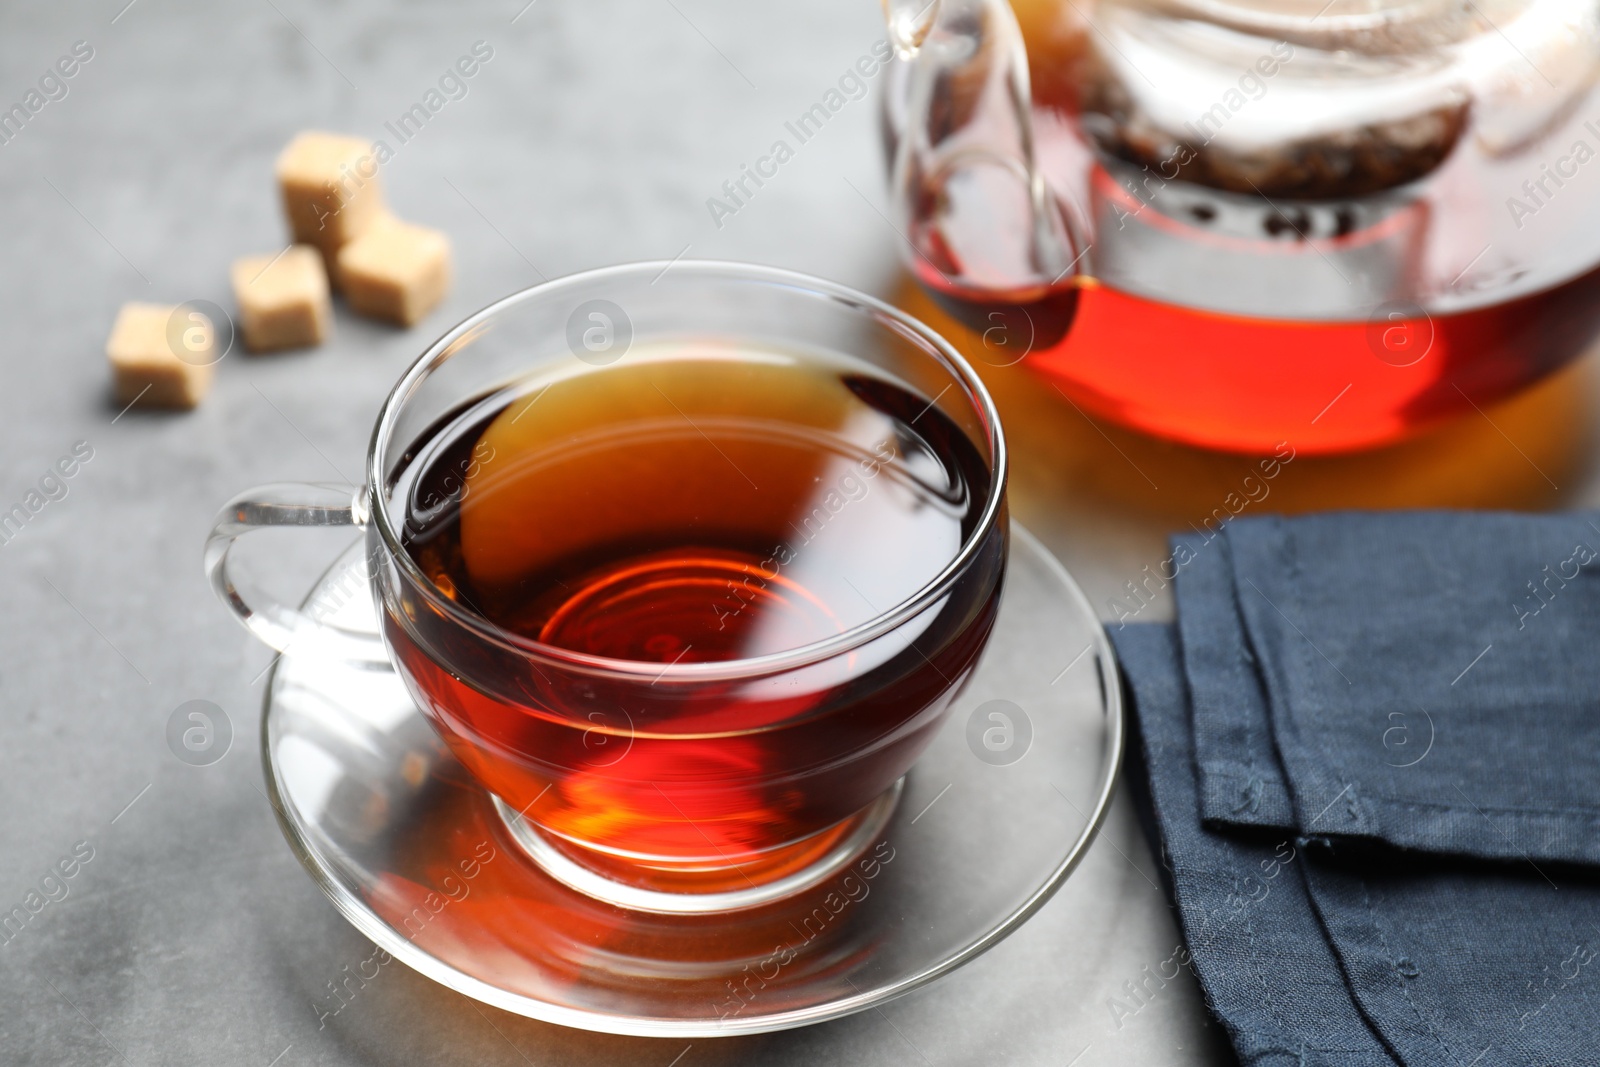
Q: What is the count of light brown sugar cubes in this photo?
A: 4